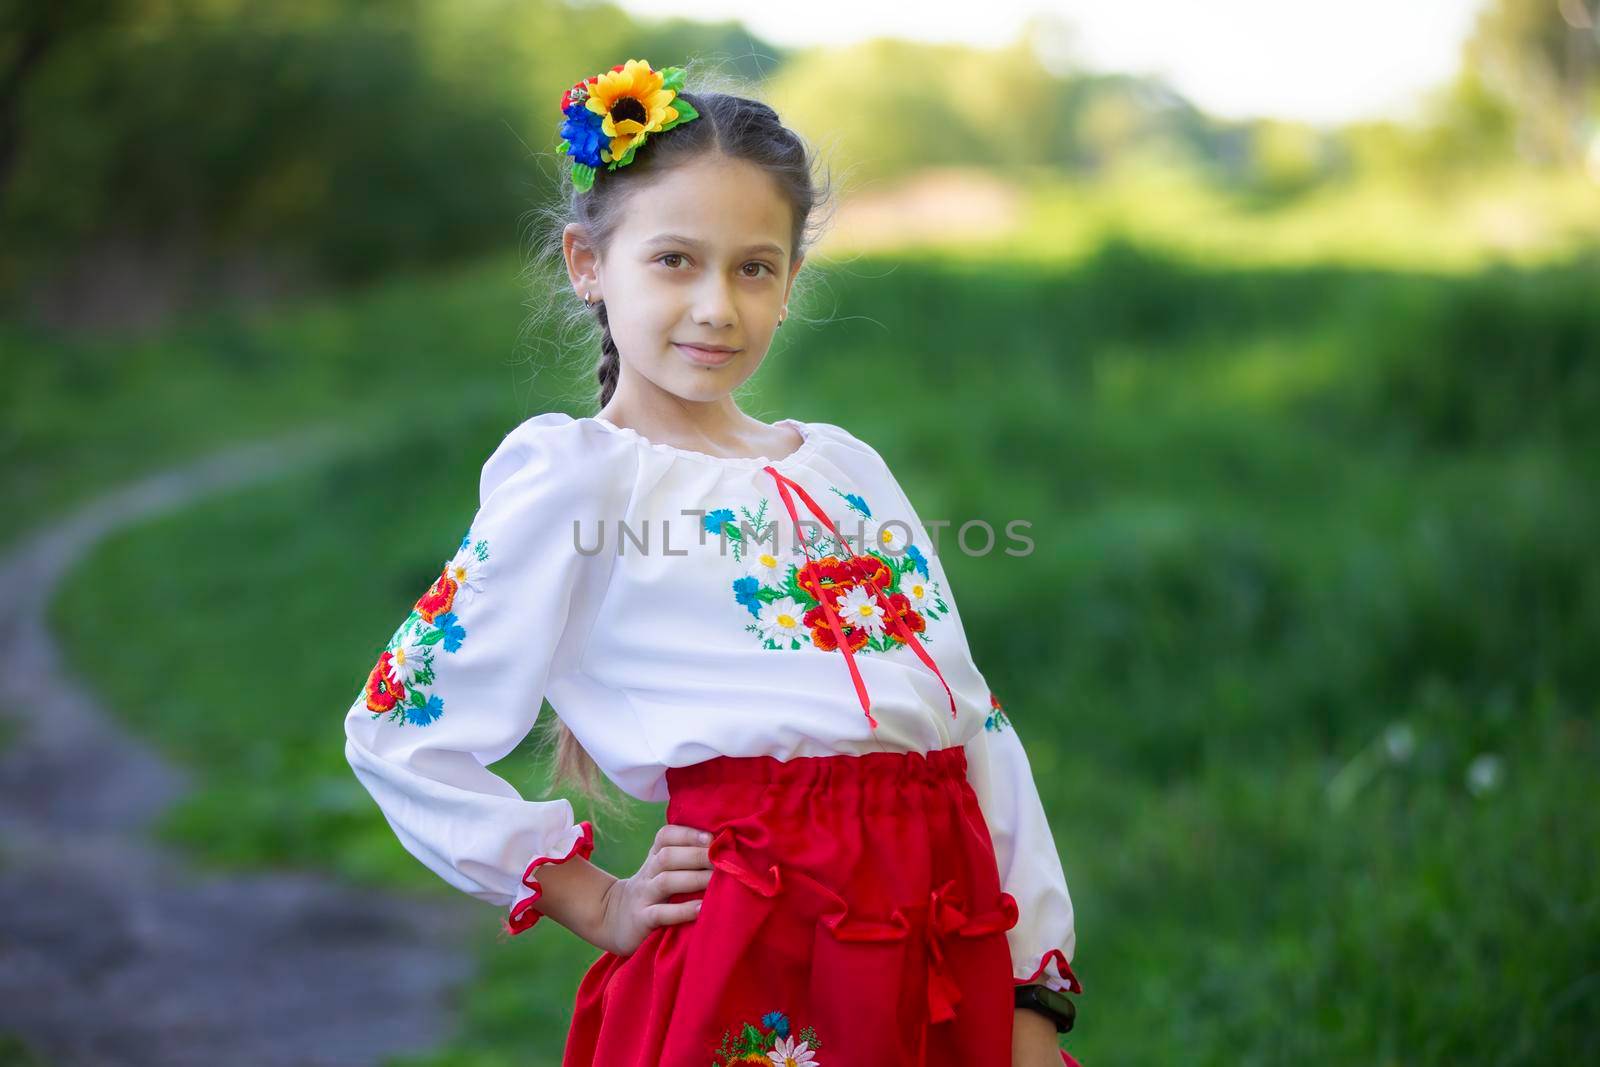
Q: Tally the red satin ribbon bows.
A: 1